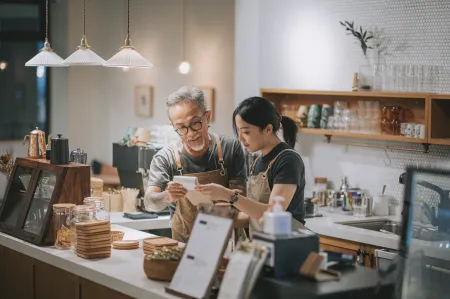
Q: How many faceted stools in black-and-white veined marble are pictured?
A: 0